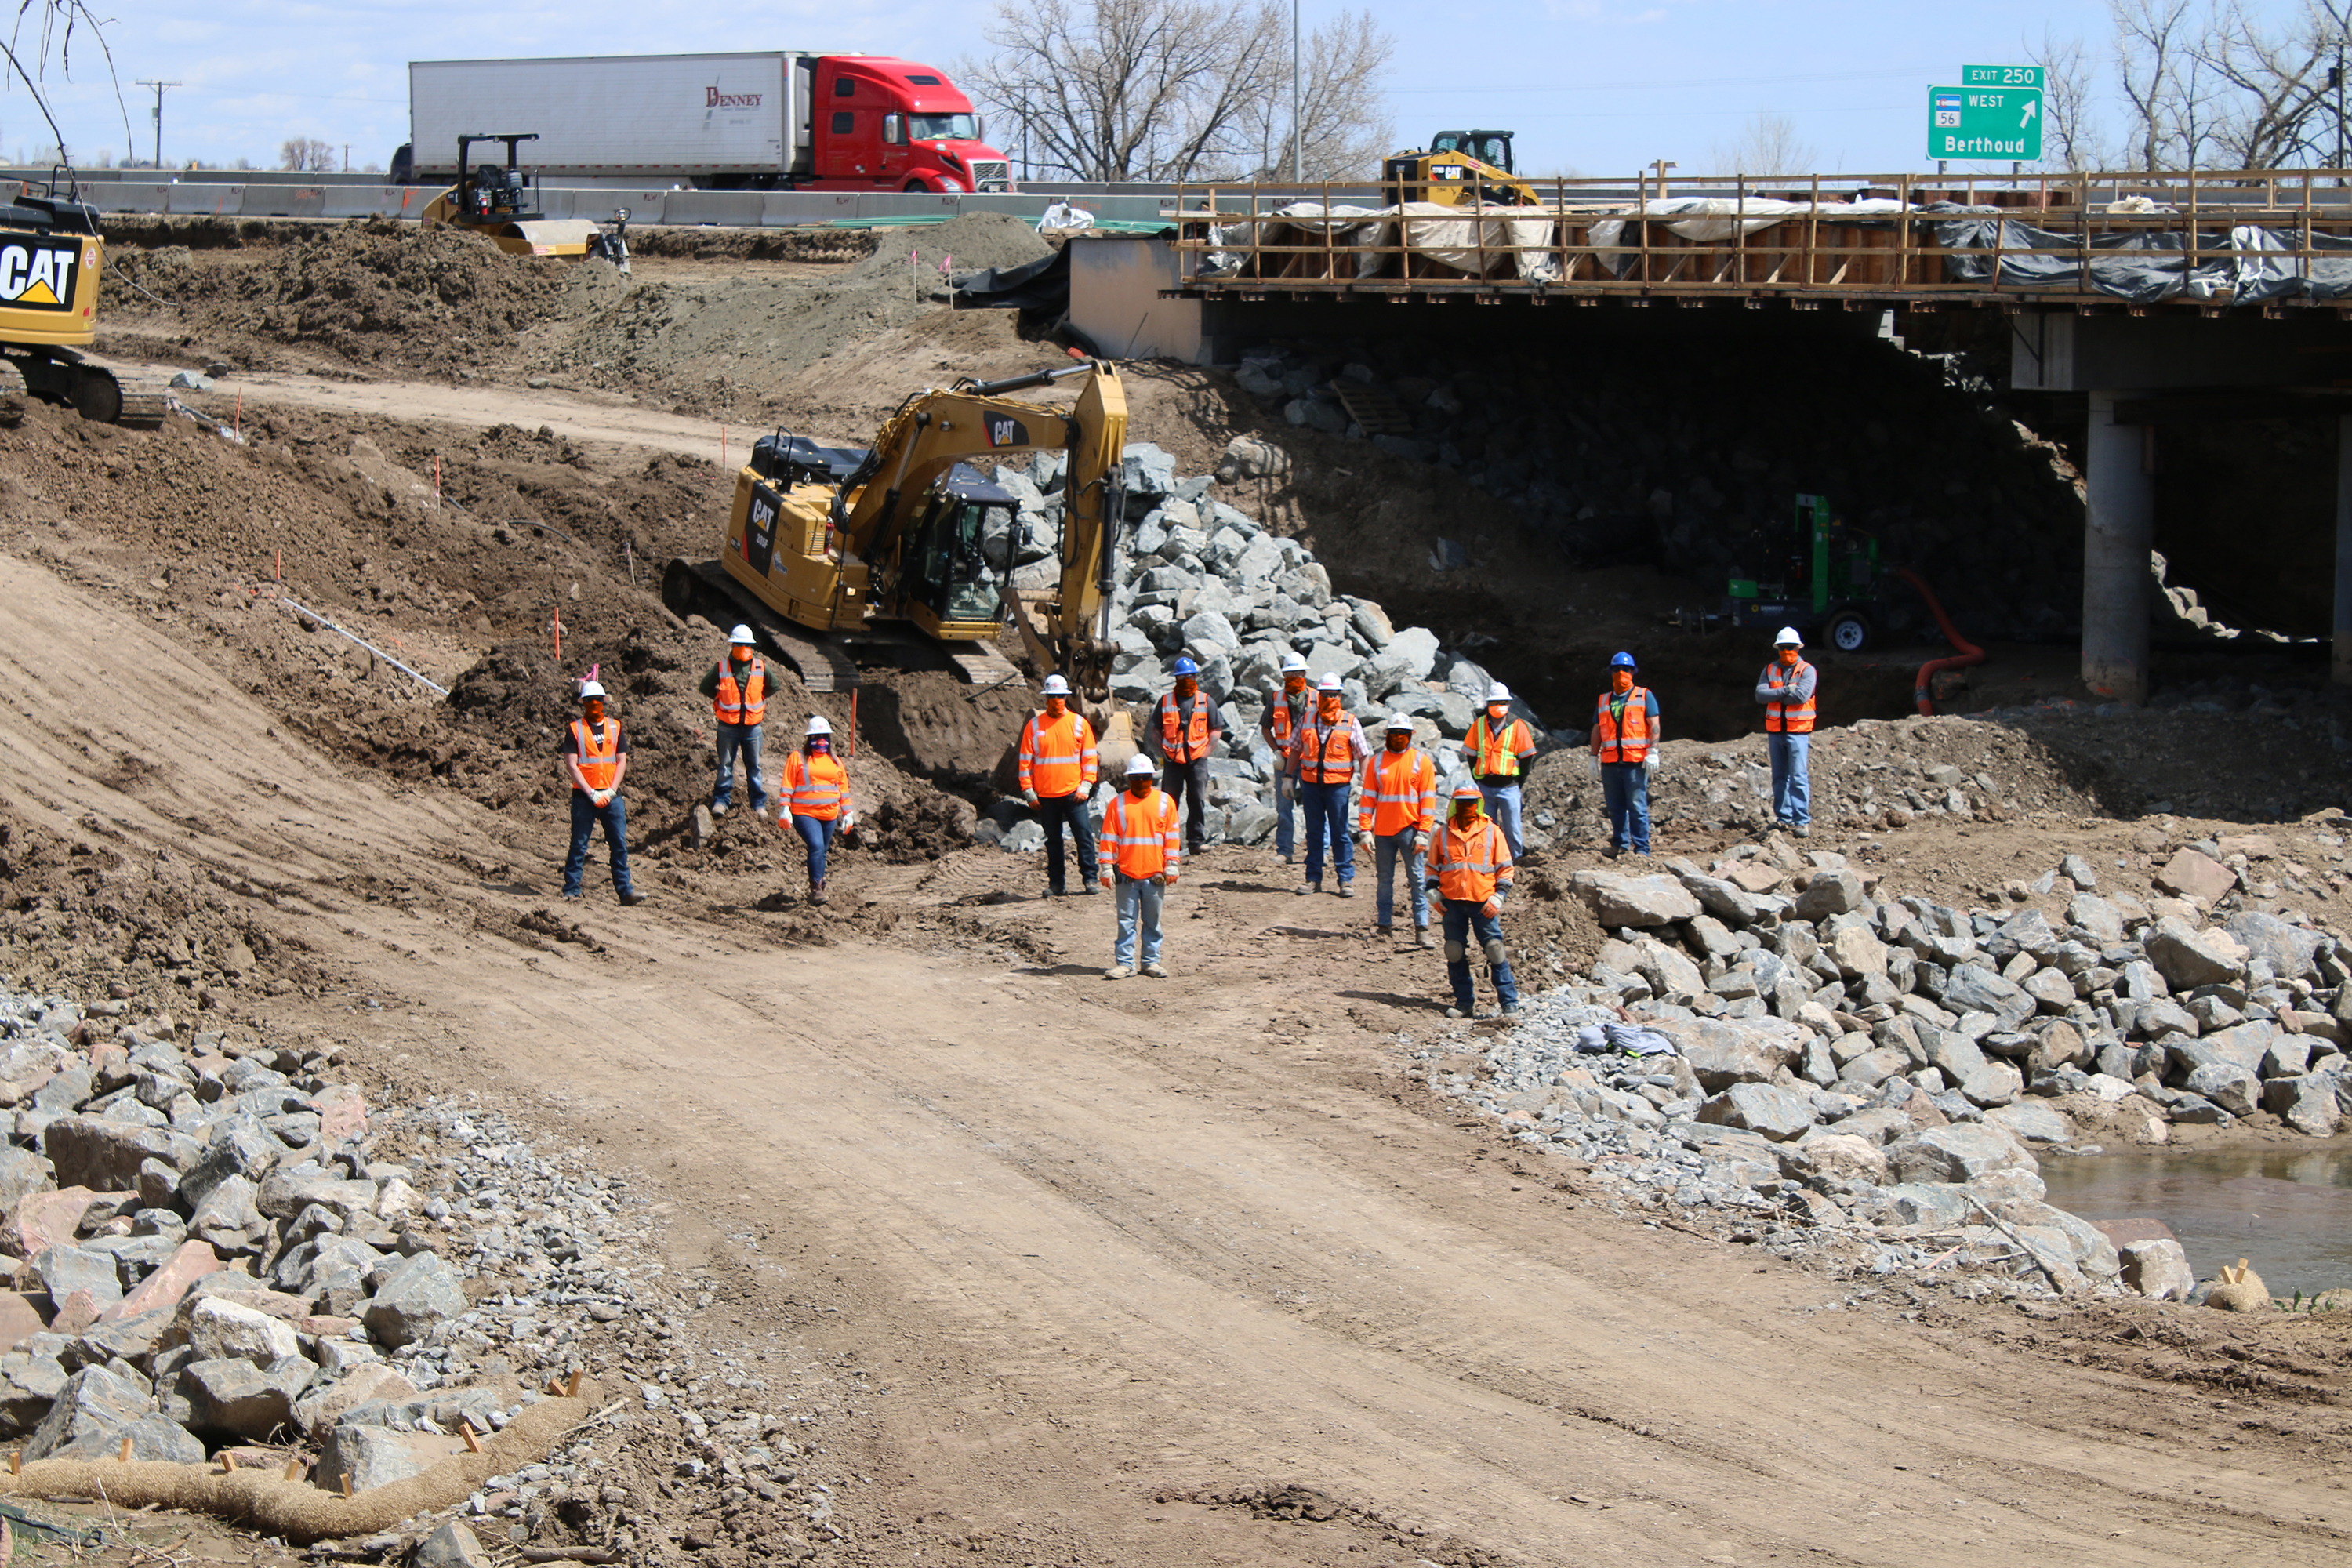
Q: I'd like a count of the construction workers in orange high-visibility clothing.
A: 13